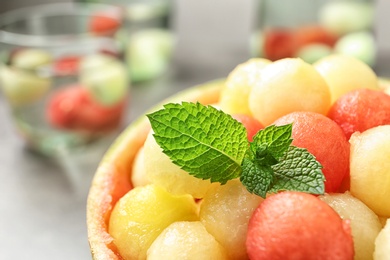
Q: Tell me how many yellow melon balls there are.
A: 11